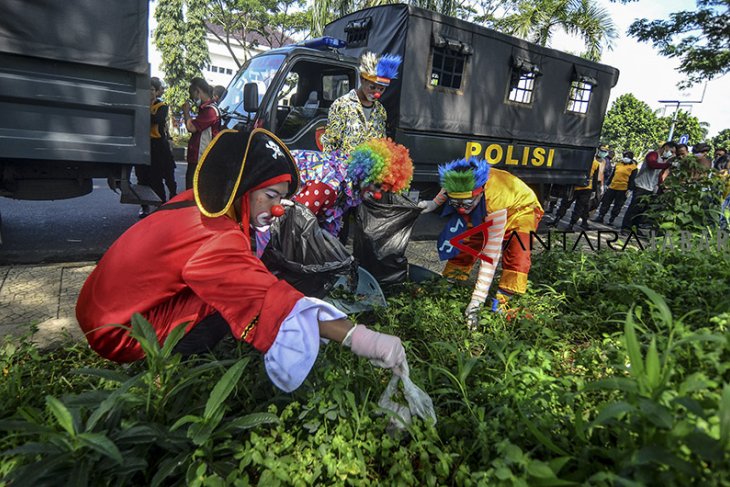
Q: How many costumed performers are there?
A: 4